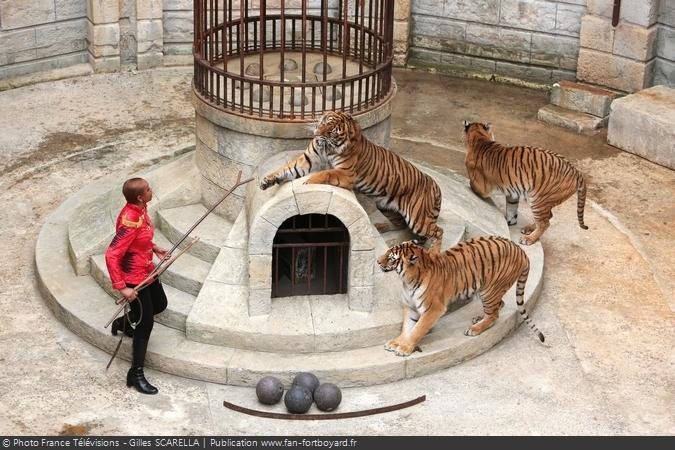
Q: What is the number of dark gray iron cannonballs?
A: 4